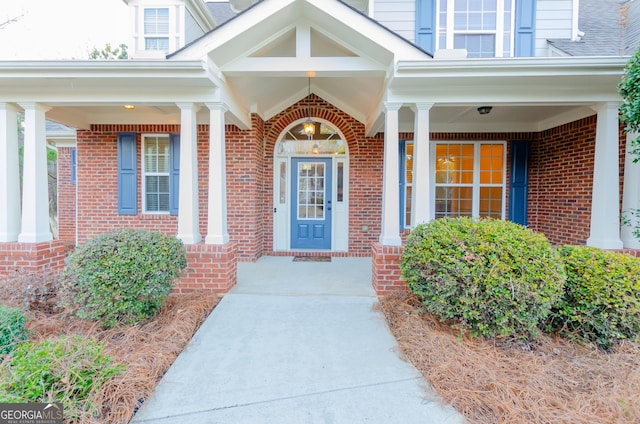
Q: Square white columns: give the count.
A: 8